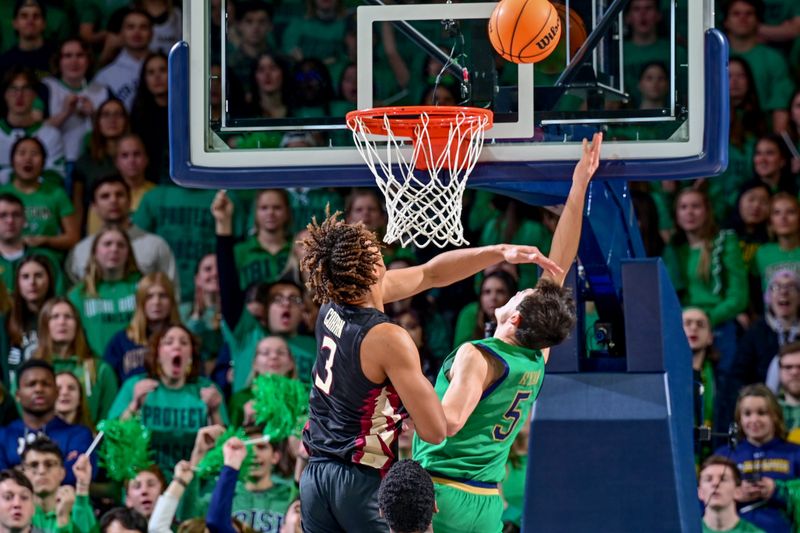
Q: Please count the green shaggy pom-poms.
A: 3